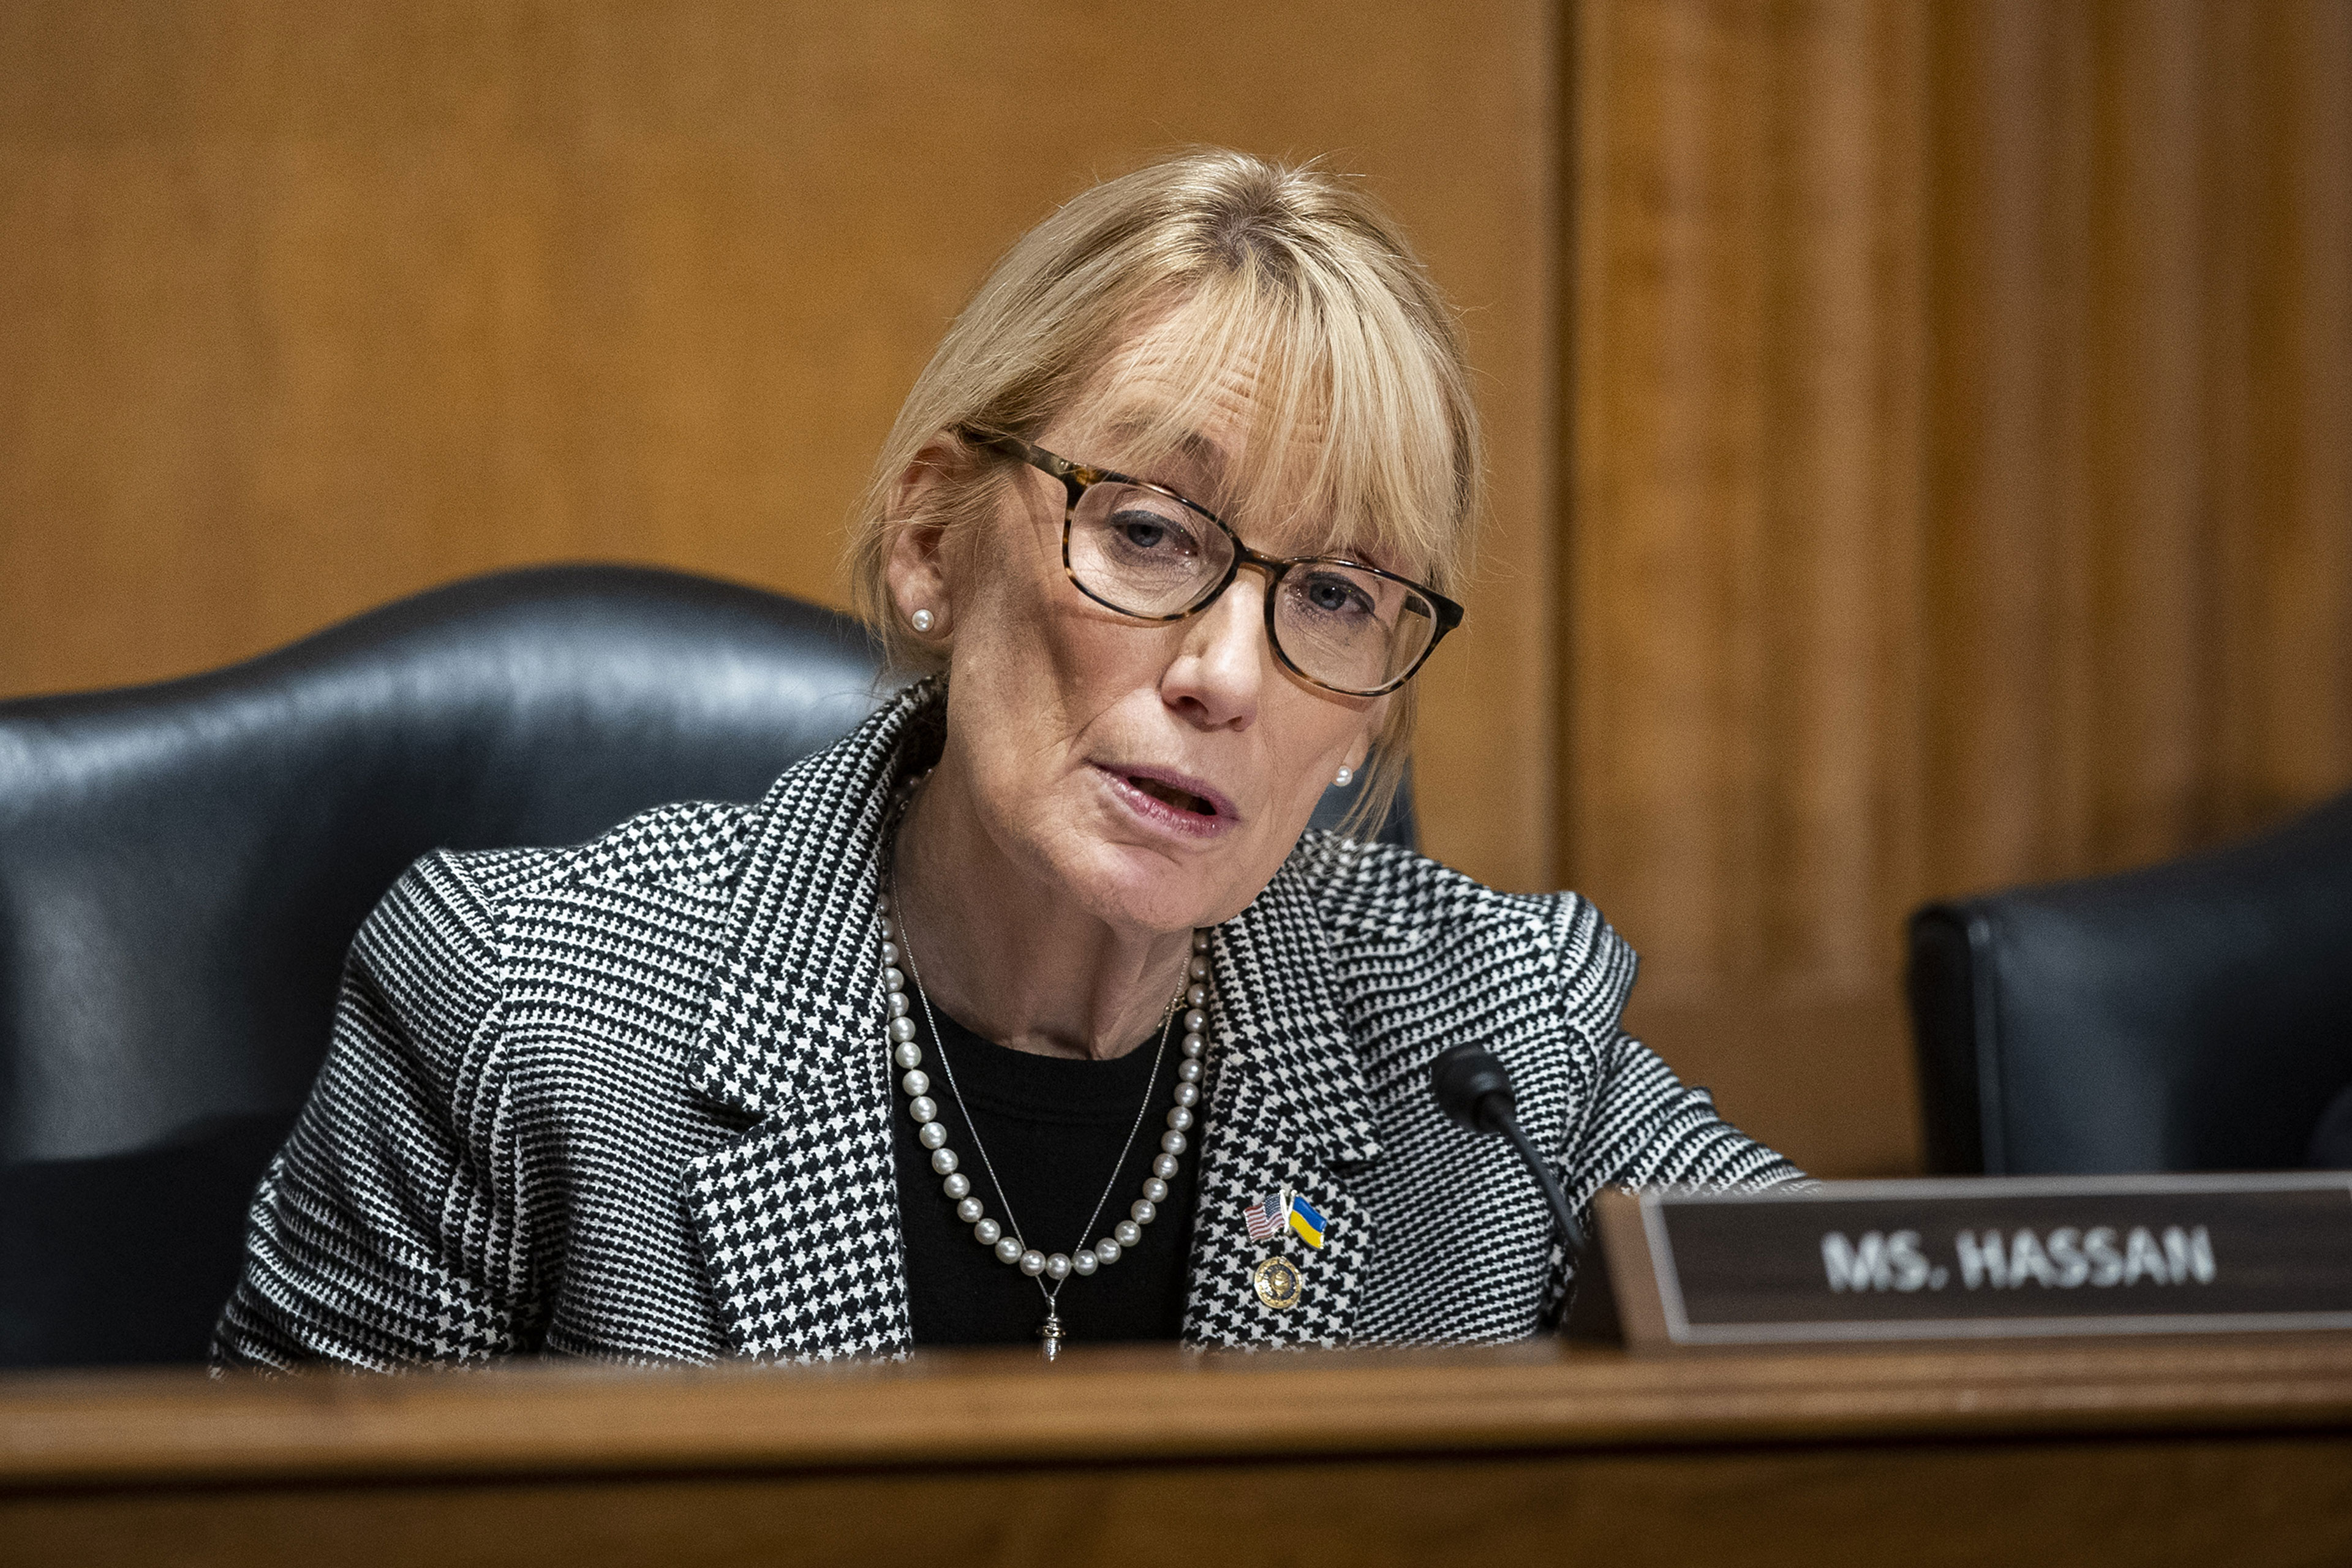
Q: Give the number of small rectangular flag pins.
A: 2